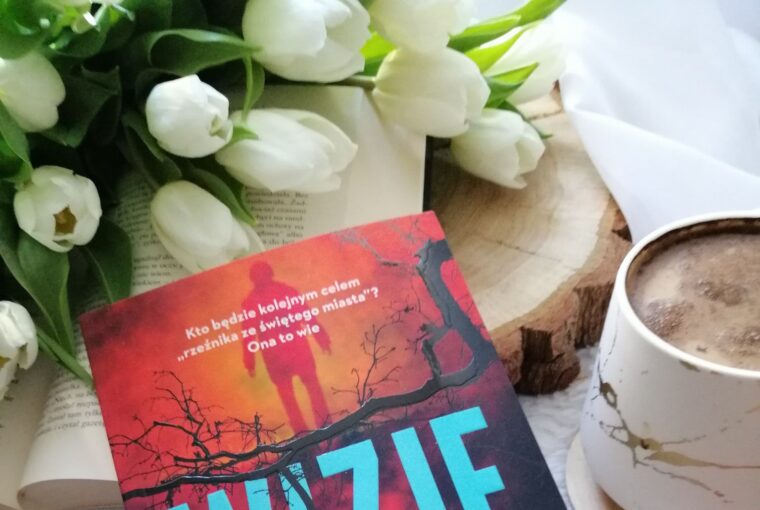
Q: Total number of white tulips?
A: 11